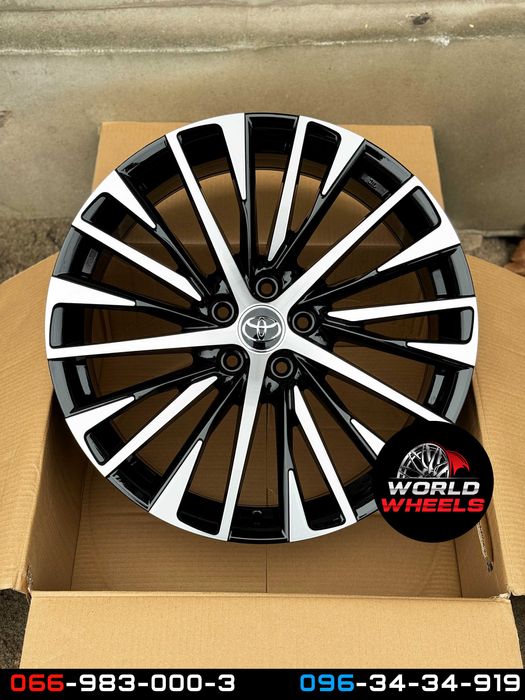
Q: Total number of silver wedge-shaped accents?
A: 10